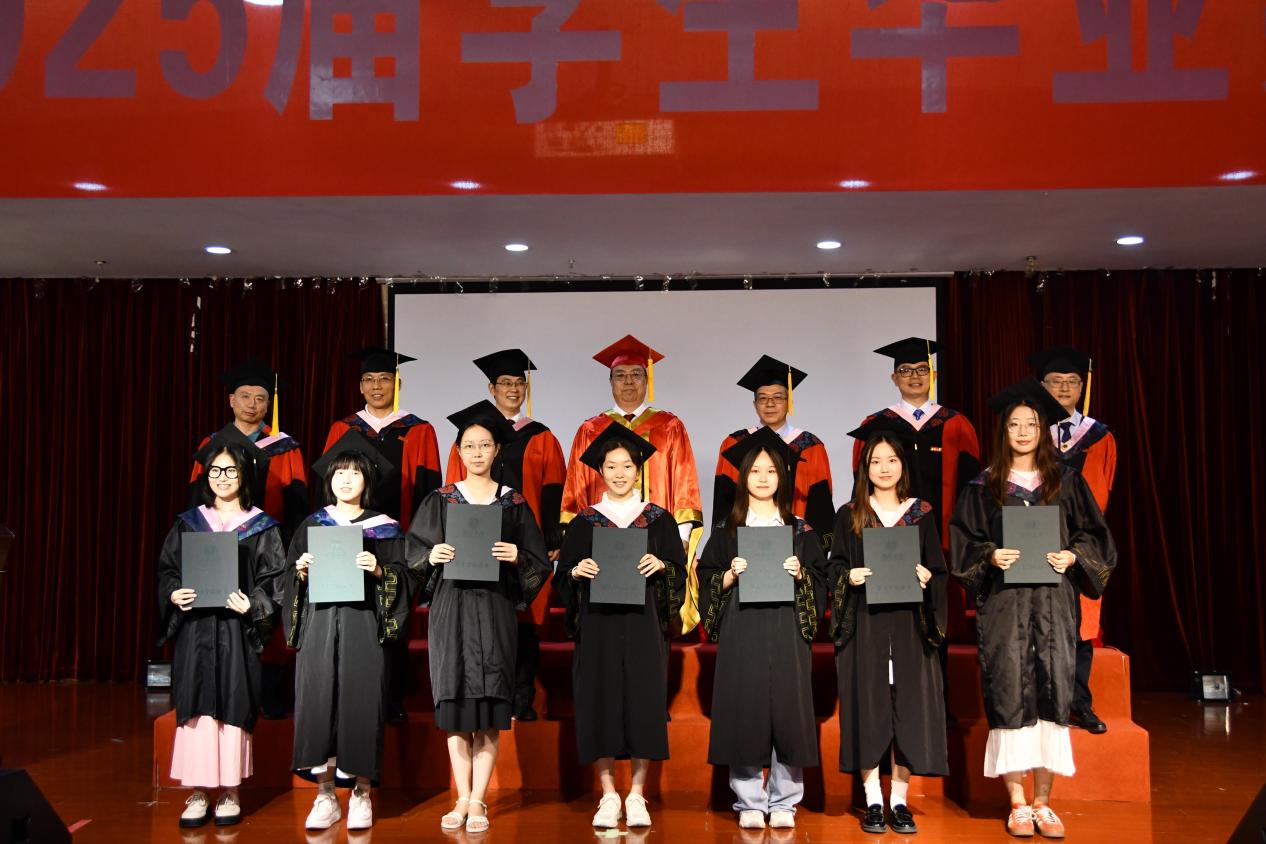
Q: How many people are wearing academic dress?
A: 14